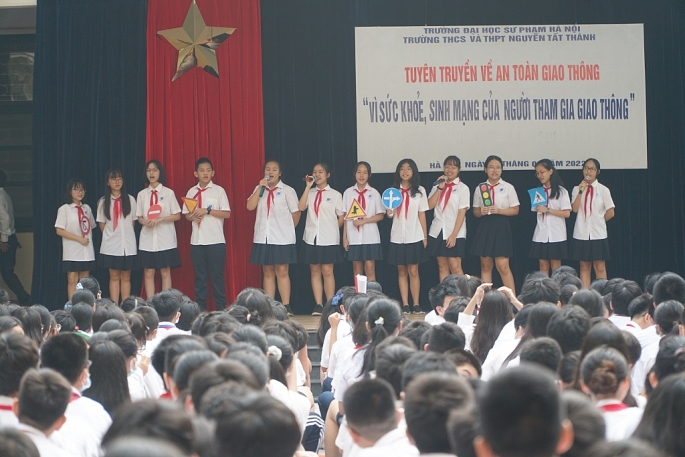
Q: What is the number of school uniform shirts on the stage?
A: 12